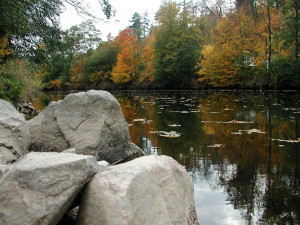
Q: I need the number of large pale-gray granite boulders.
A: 4